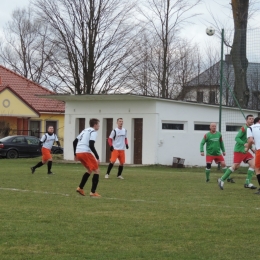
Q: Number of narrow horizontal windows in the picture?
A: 3